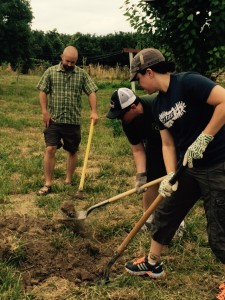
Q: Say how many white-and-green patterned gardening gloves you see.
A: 2